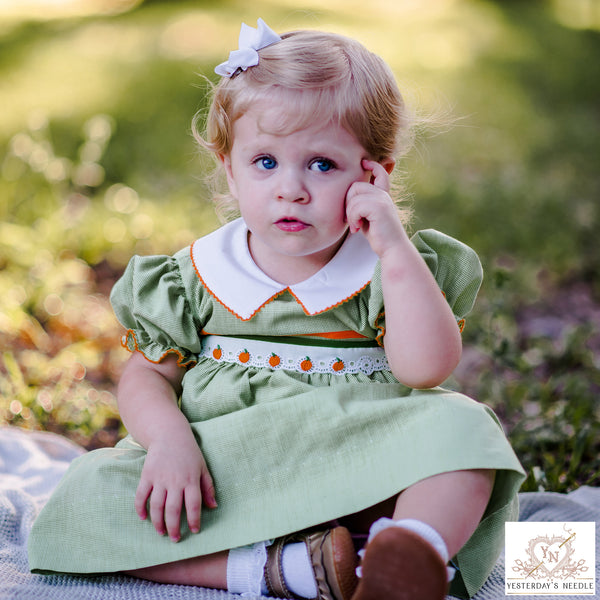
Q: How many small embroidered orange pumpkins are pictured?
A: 5